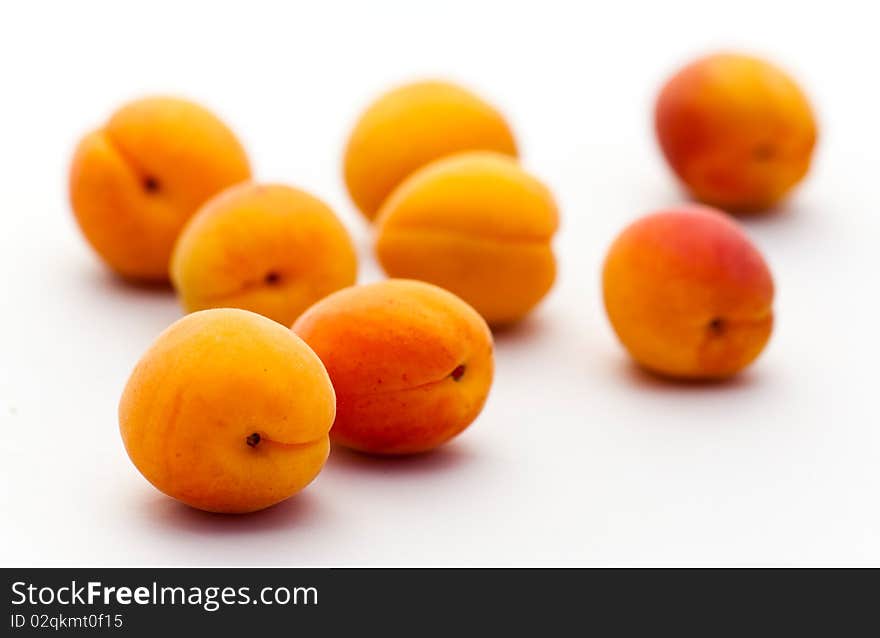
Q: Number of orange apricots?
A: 8